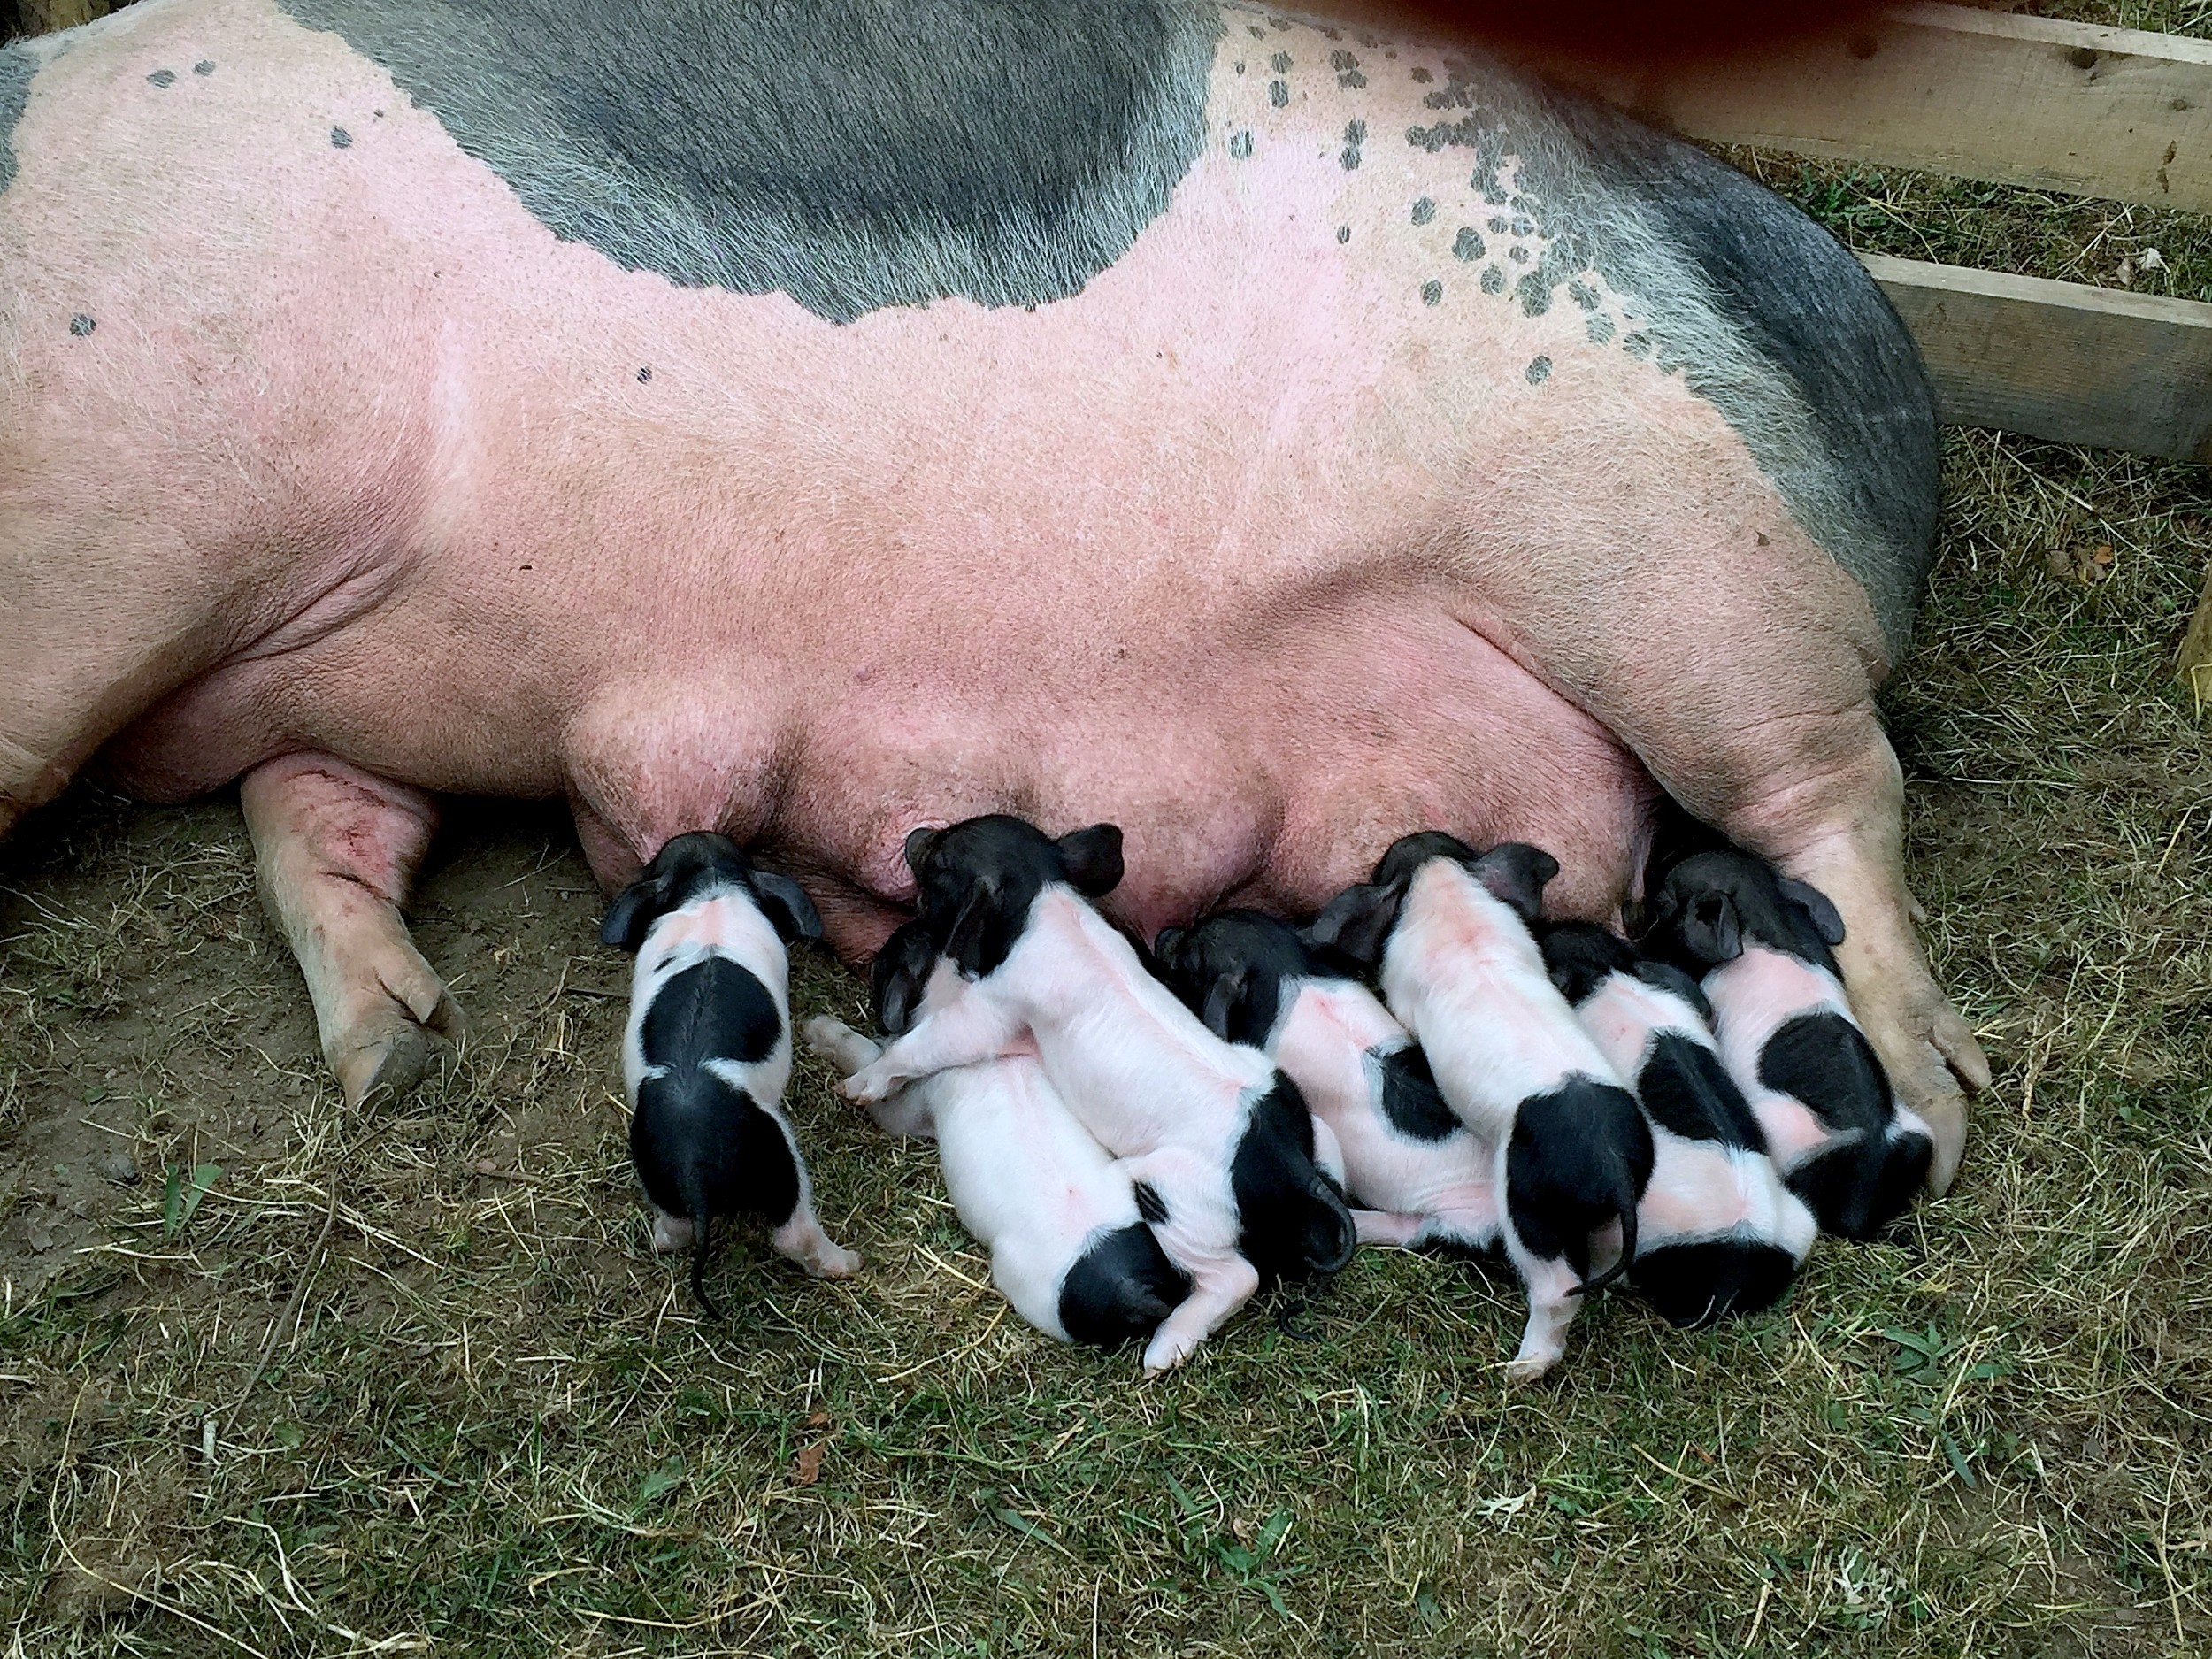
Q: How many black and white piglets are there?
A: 7